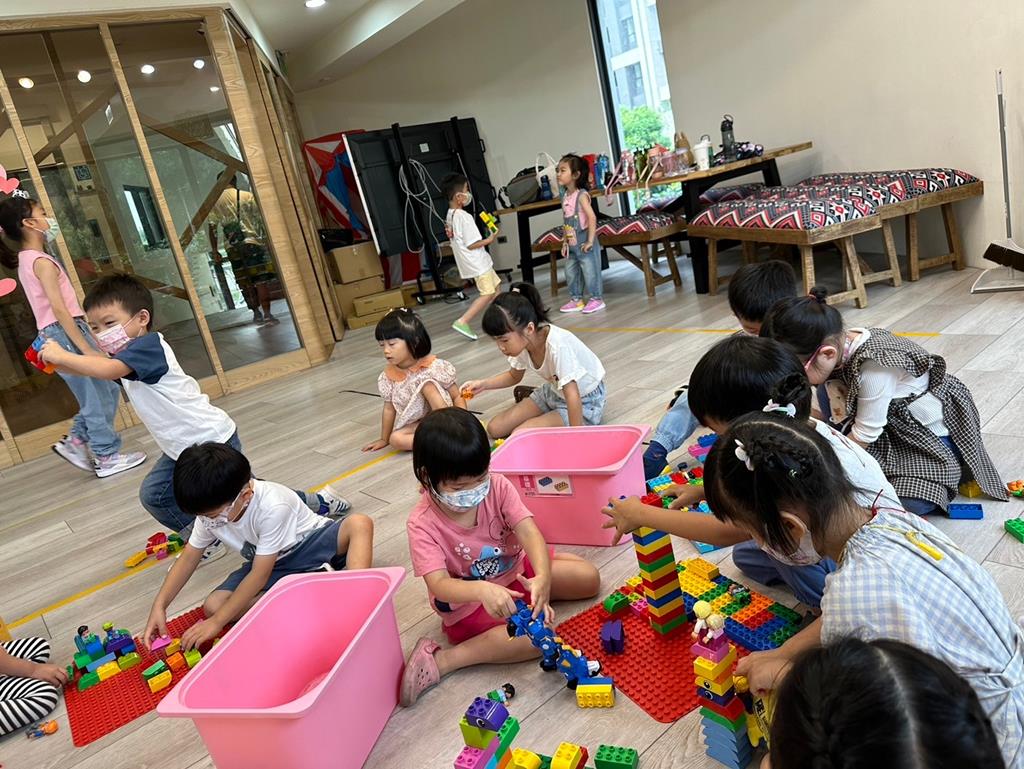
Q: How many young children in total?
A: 14